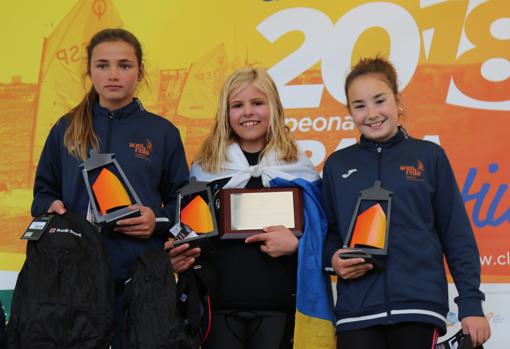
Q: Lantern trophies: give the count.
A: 3